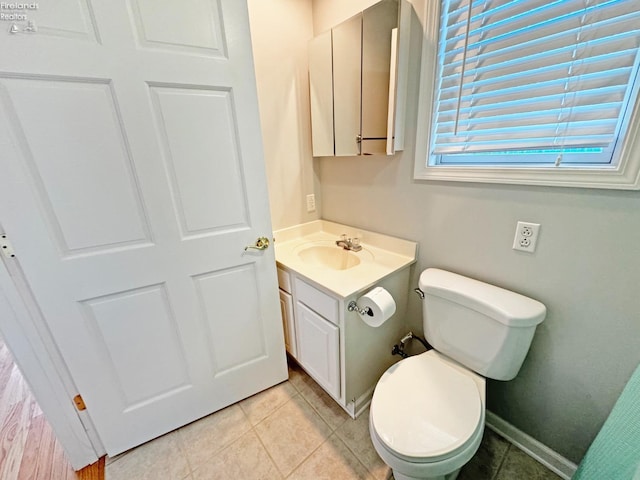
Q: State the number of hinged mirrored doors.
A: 3